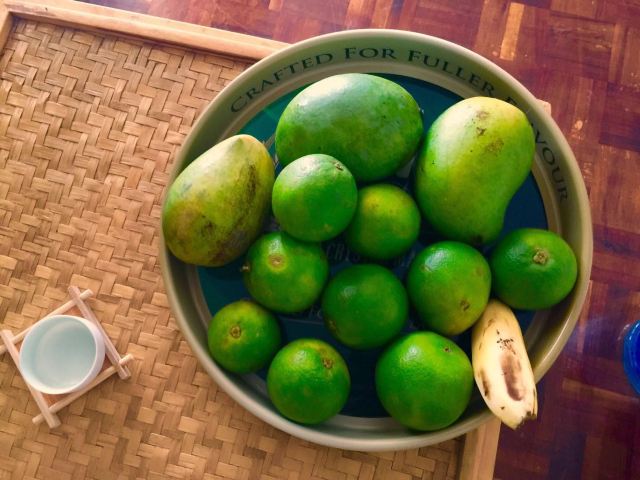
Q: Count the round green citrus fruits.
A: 9